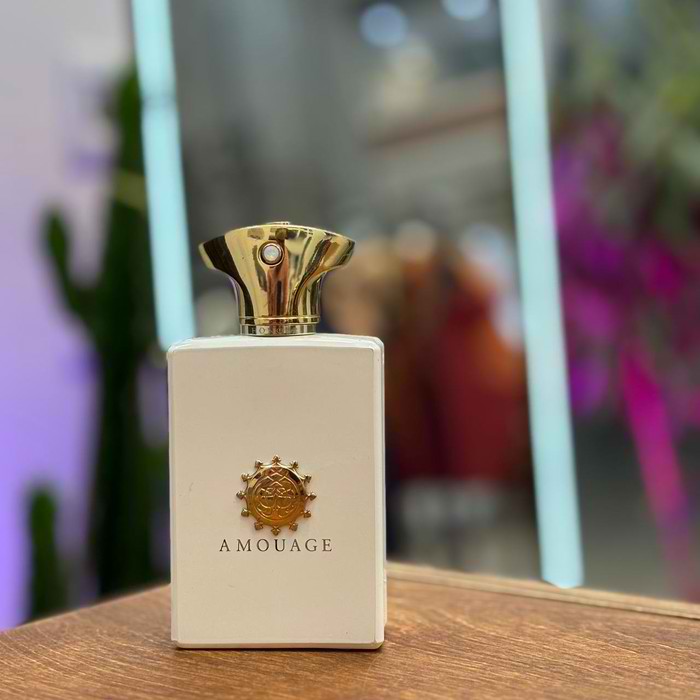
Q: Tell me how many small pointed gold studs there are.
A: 12